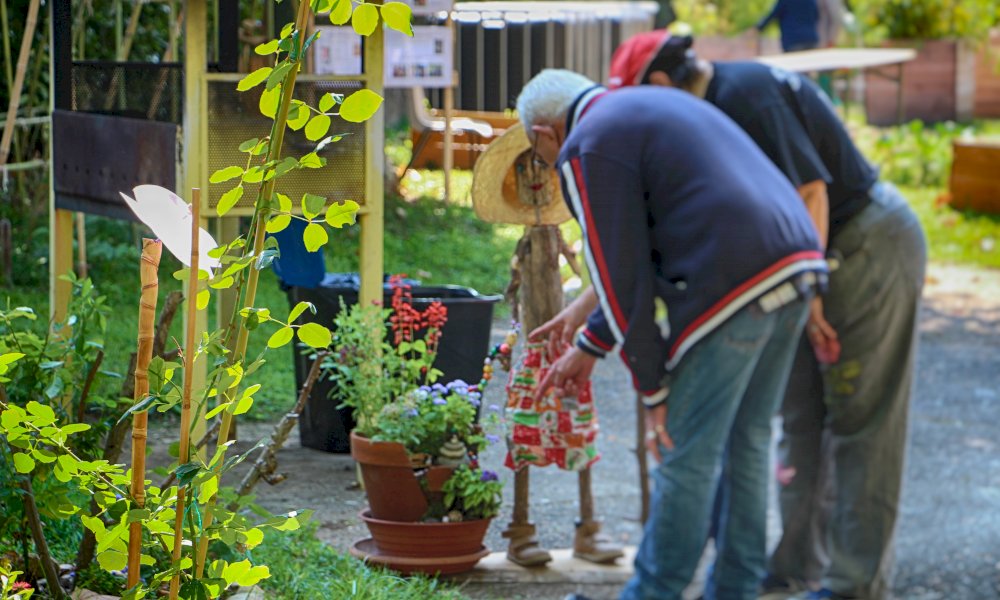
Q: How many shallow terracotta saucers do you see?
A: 1